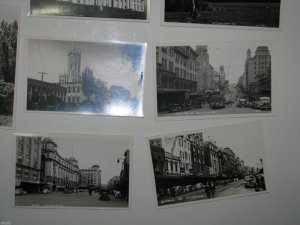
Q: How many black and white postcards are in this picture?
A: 7